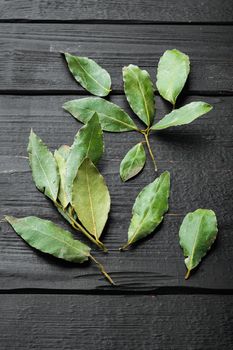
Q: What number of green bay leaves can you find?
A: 13